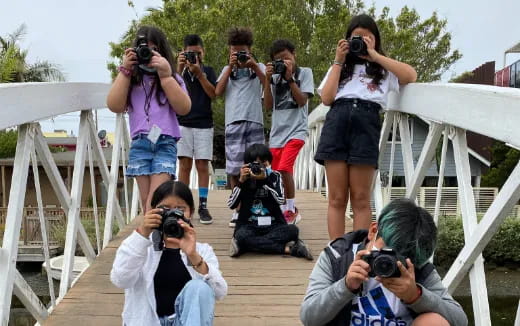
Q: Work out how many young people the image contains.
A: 8